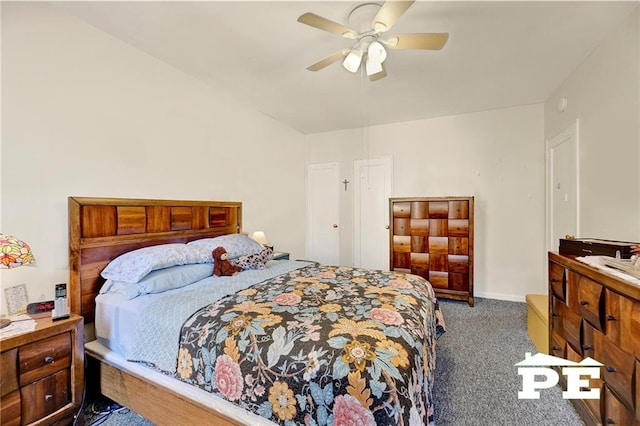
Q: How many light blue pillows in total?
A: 3